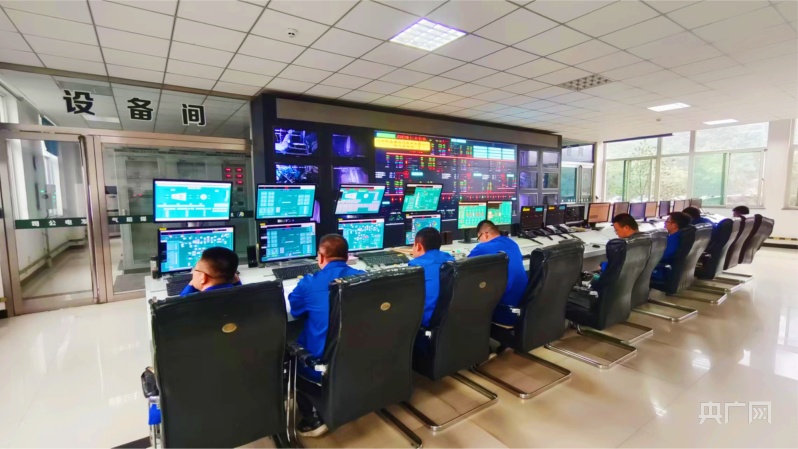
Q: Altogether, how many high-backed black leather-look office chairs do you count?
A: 10